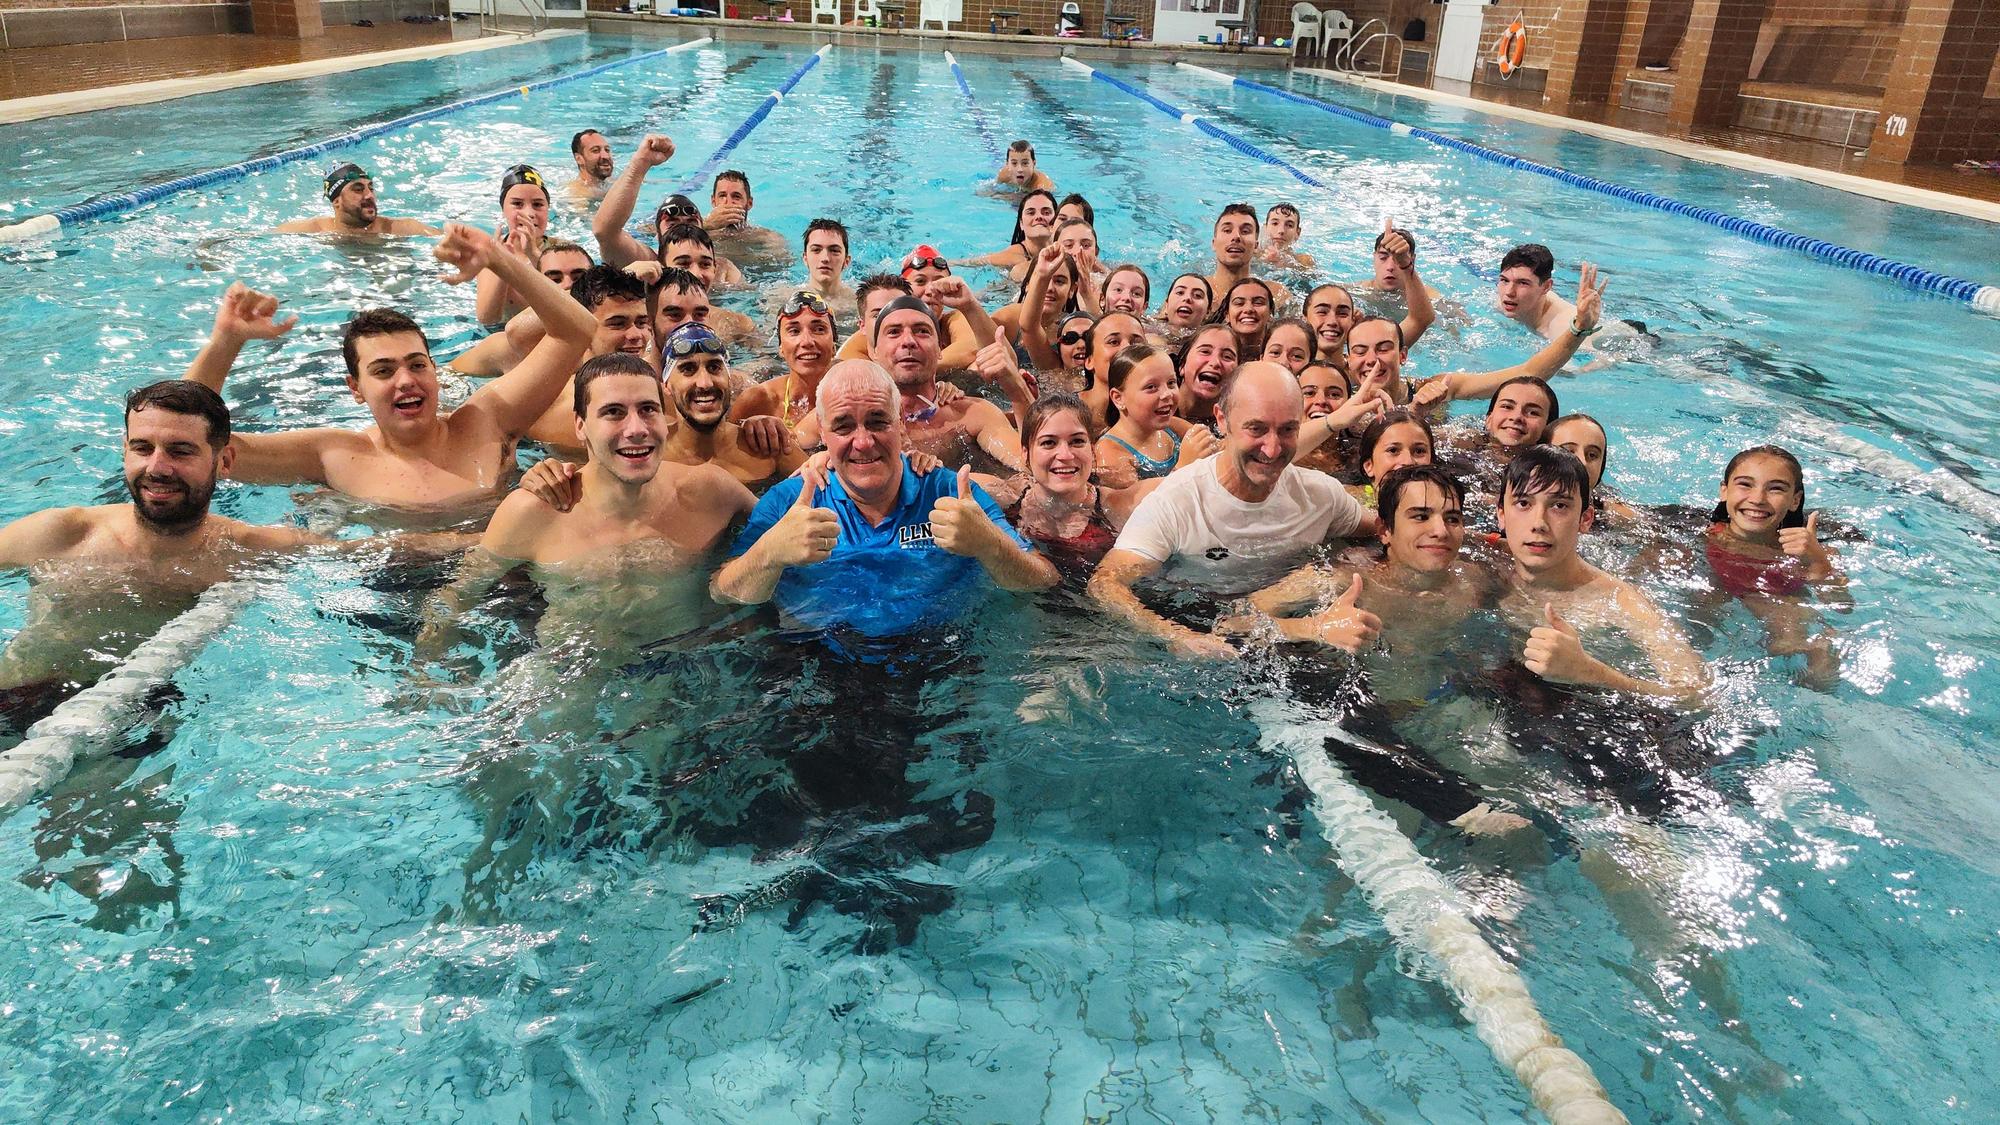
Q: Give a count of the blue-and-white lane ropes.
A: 5